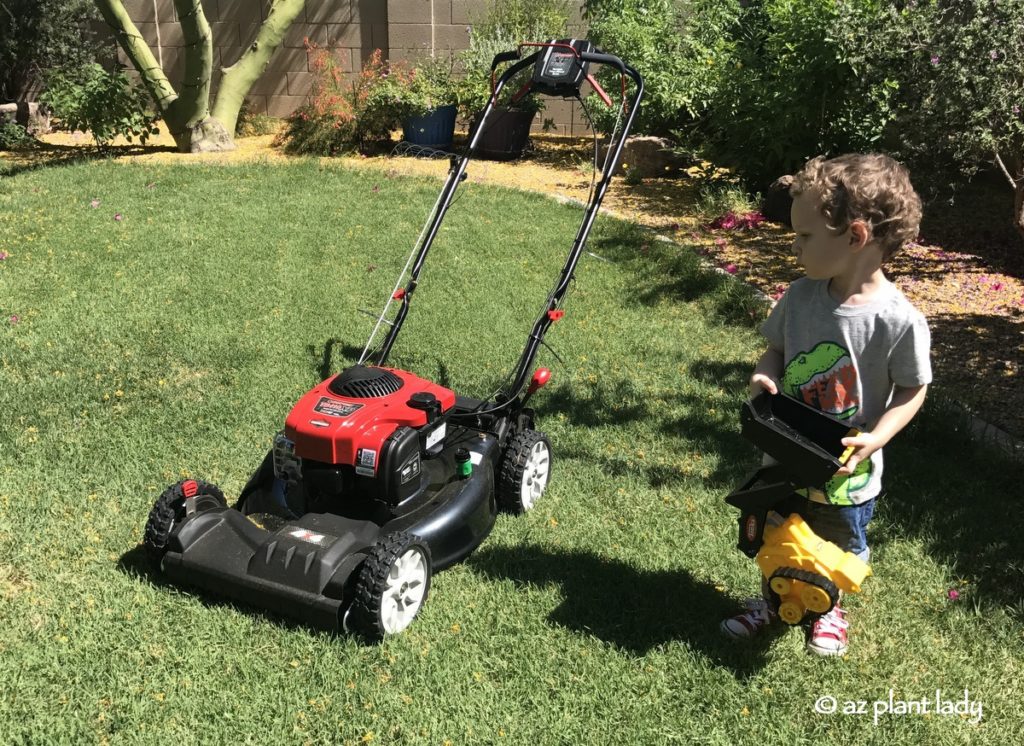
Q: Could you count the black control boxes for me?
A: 1